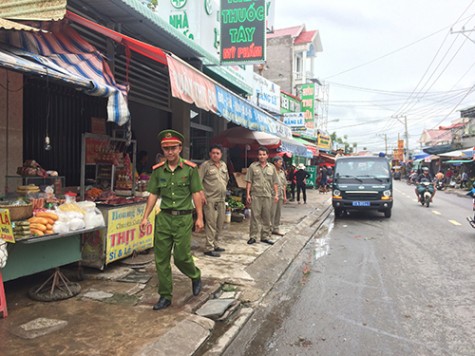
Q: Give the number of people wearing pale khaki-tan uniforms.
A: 3